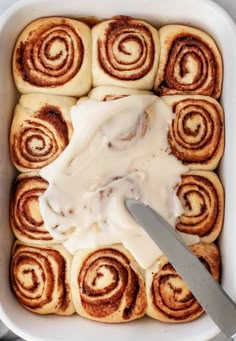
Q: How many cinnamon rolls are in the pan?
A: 12